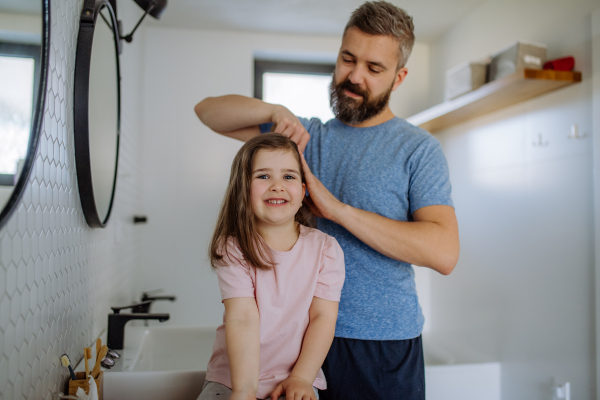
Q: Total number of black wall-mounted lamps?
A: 1